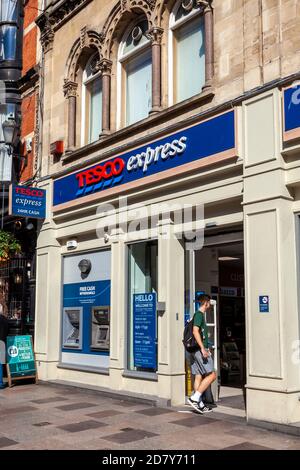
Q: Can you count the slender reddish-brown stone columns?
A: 4